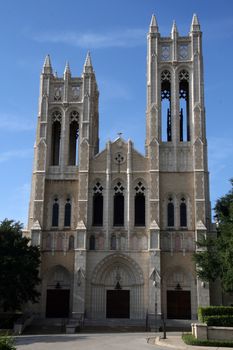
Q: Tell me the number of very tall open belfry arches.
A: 4